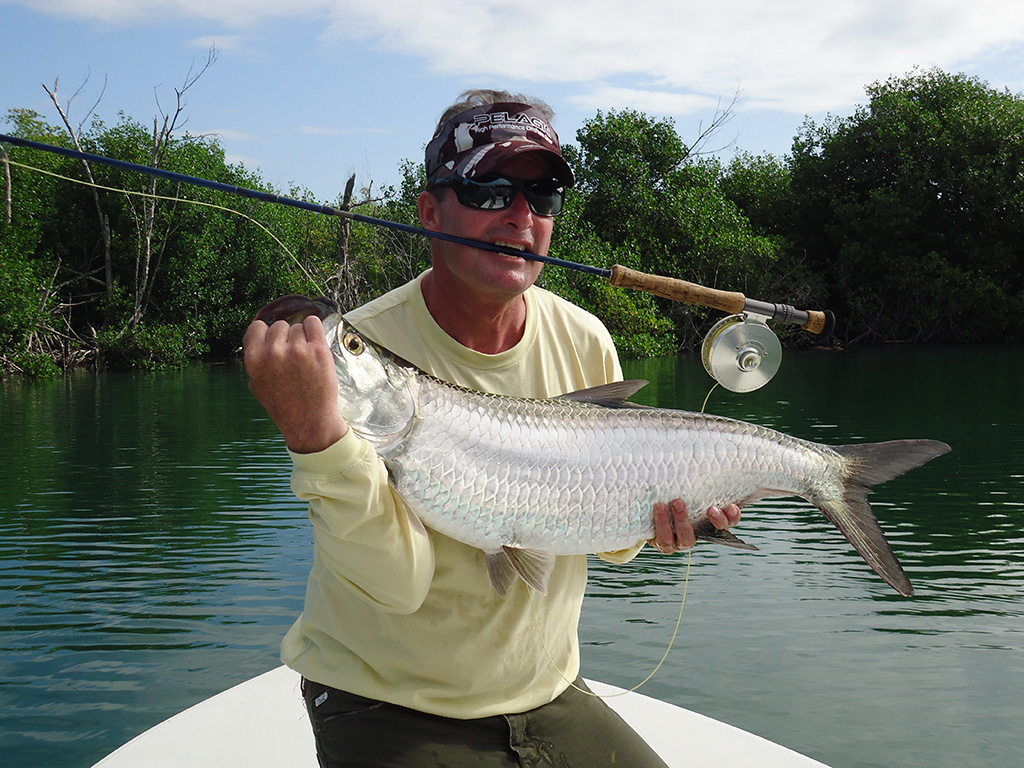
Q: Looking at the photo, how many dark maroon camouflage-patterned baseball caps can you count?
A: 1